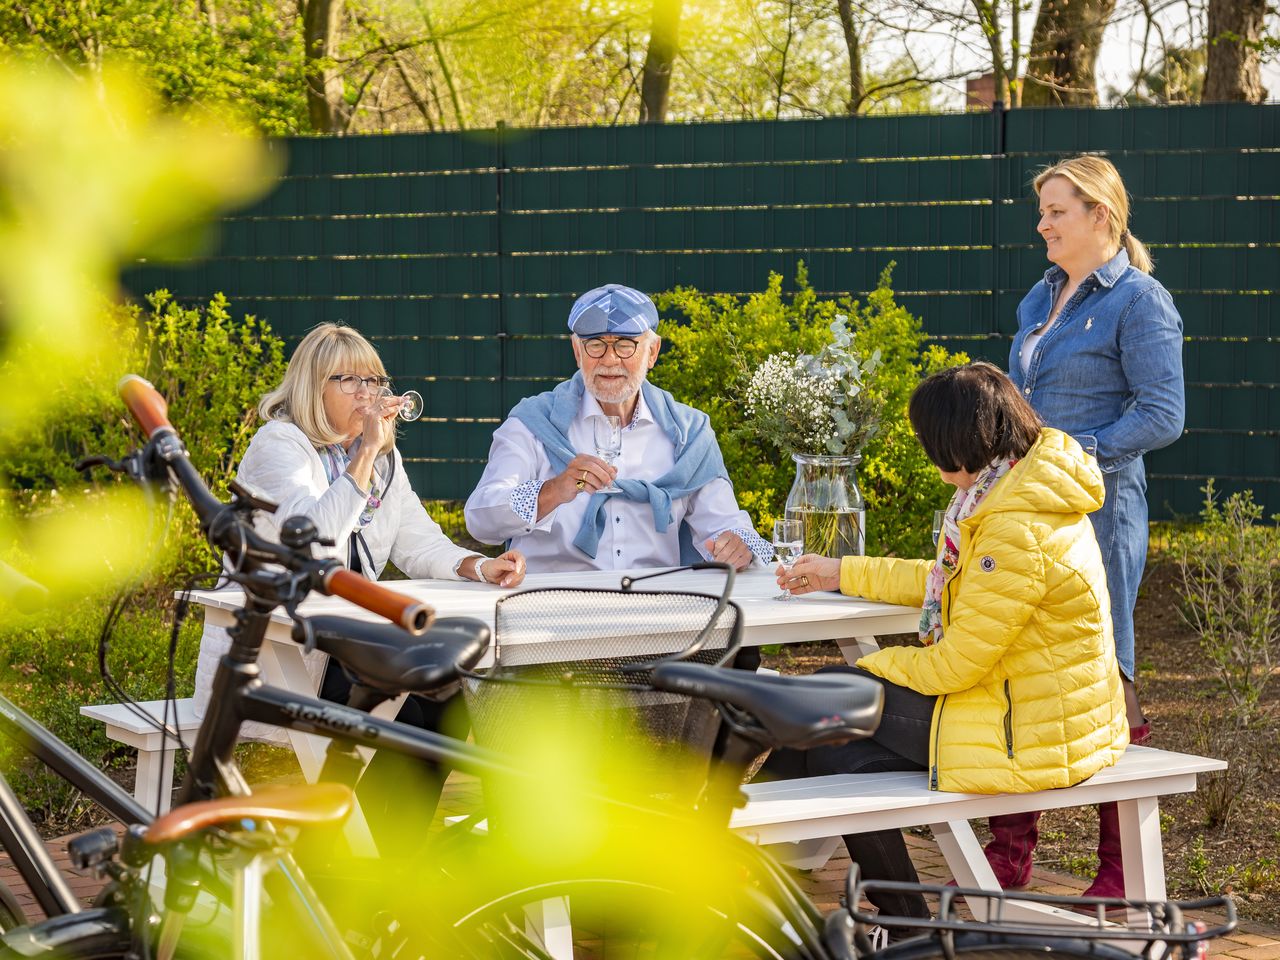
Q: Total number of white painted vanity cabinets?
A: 0